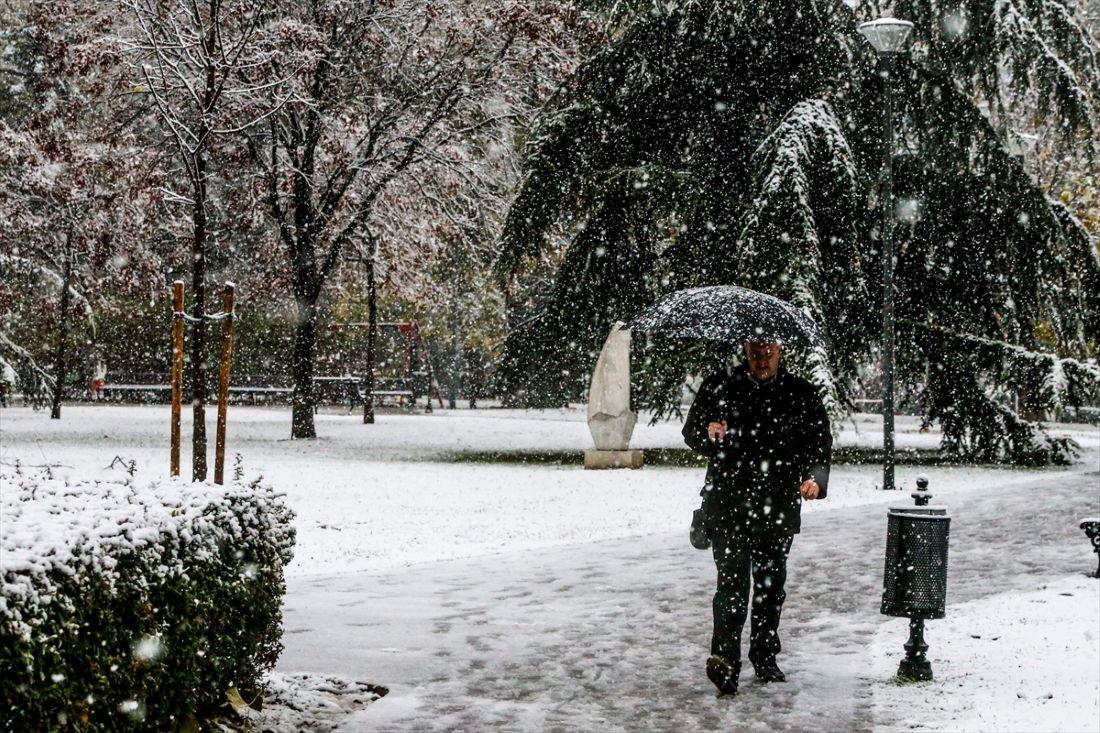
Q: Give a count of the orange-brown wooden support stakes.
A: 2